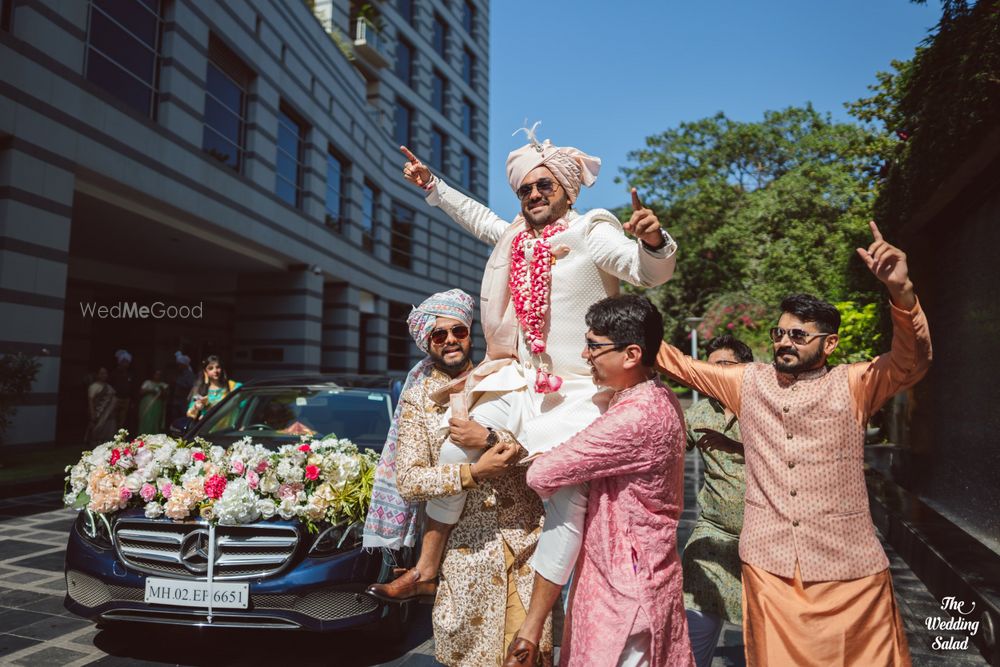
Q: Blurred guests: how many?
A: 5